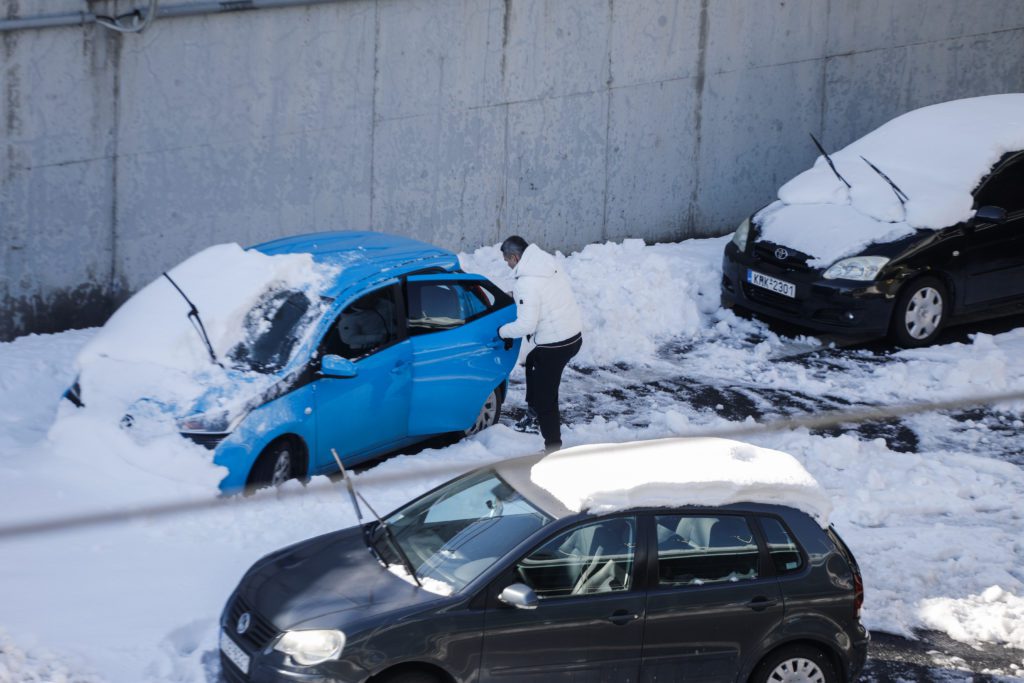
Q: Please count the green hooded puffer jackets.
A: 0